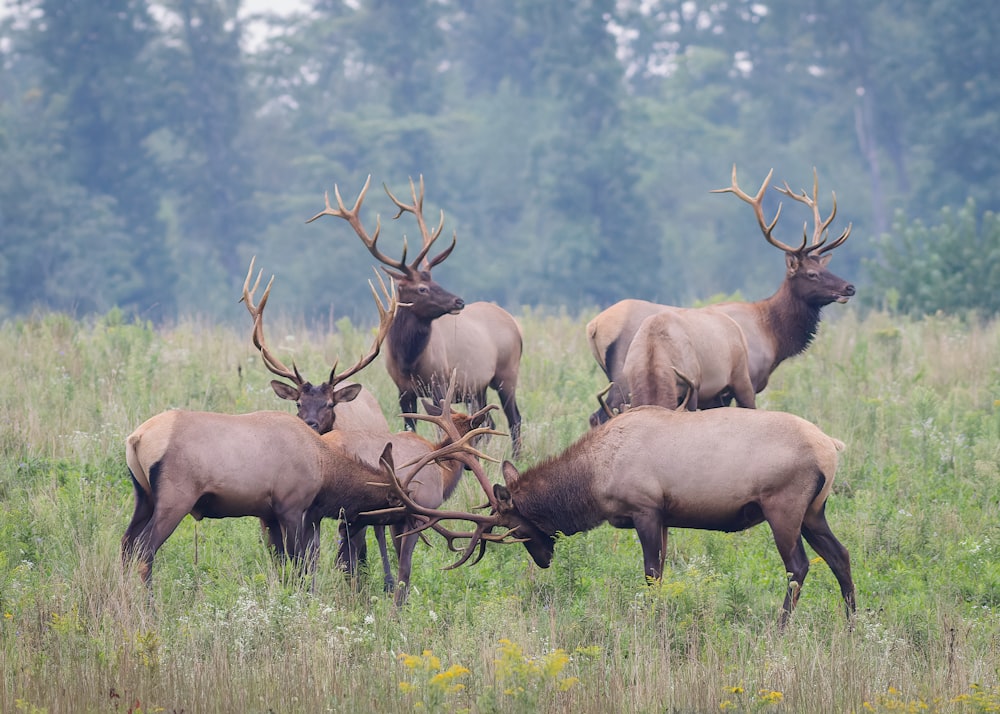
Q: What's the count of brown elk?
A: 7